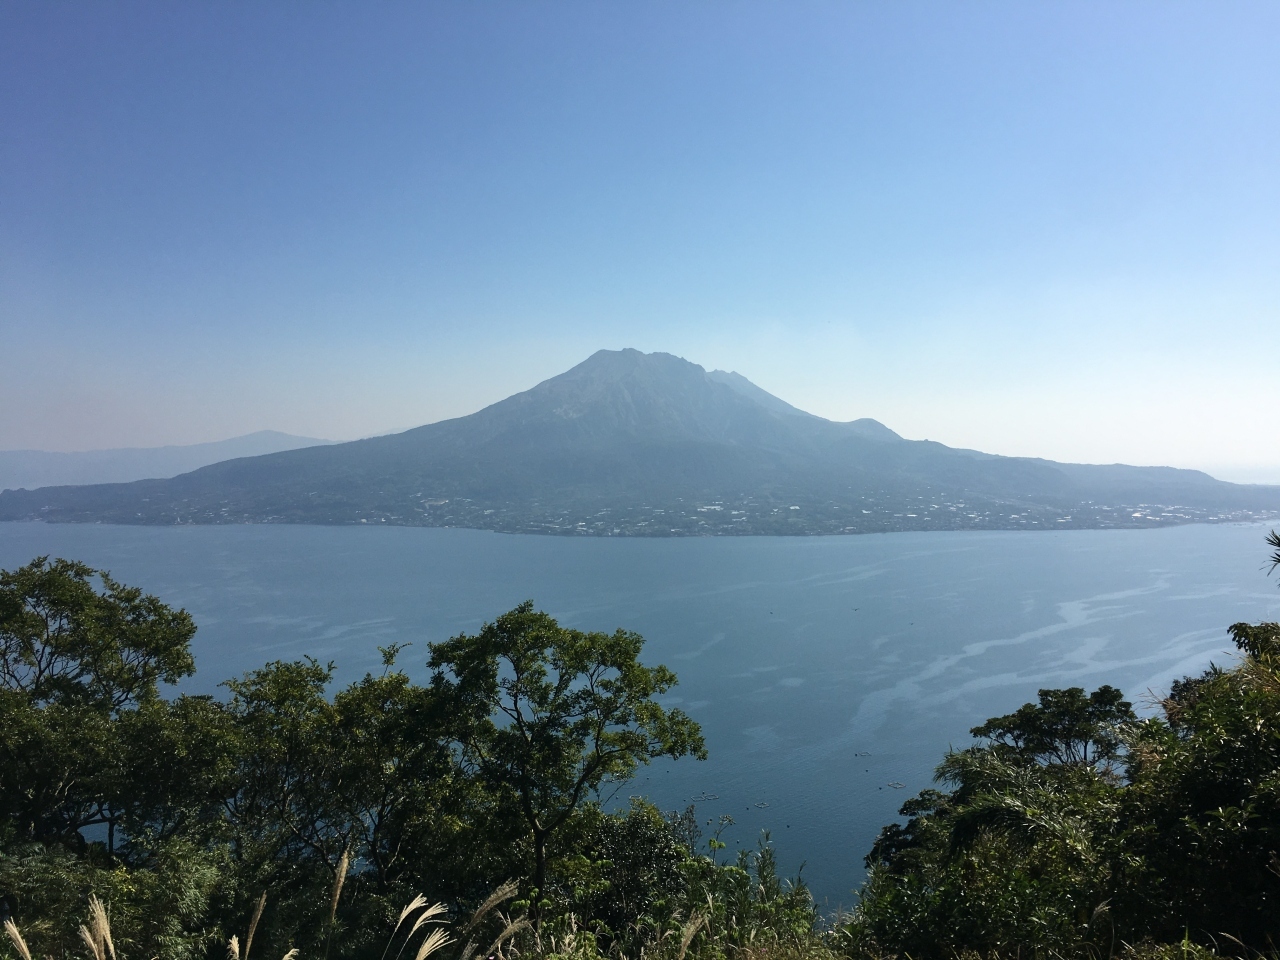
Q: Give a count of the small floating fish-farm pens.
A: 6